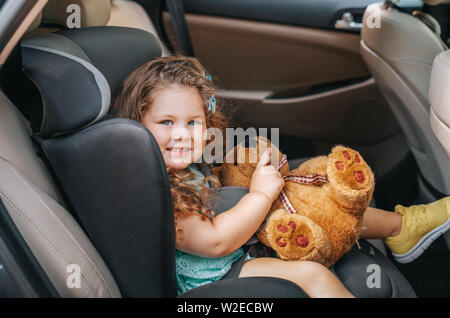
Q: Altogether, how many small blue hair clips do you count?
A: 2